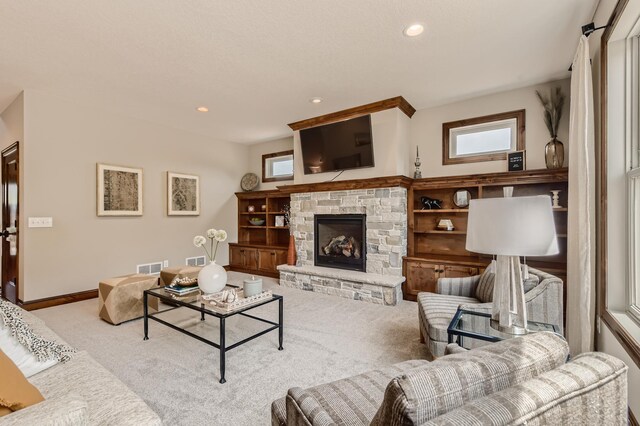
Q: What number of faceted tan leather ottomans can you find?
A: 2